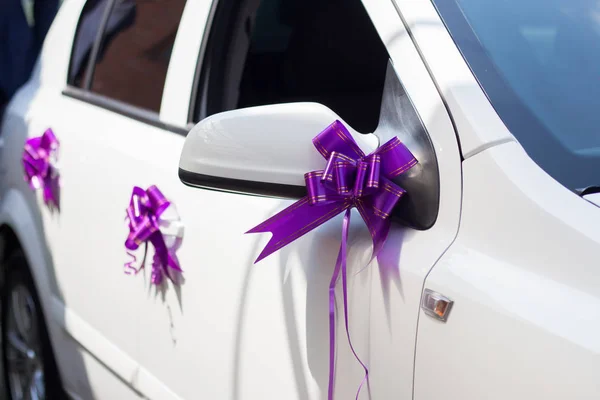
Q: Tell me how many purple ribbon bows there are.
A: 3